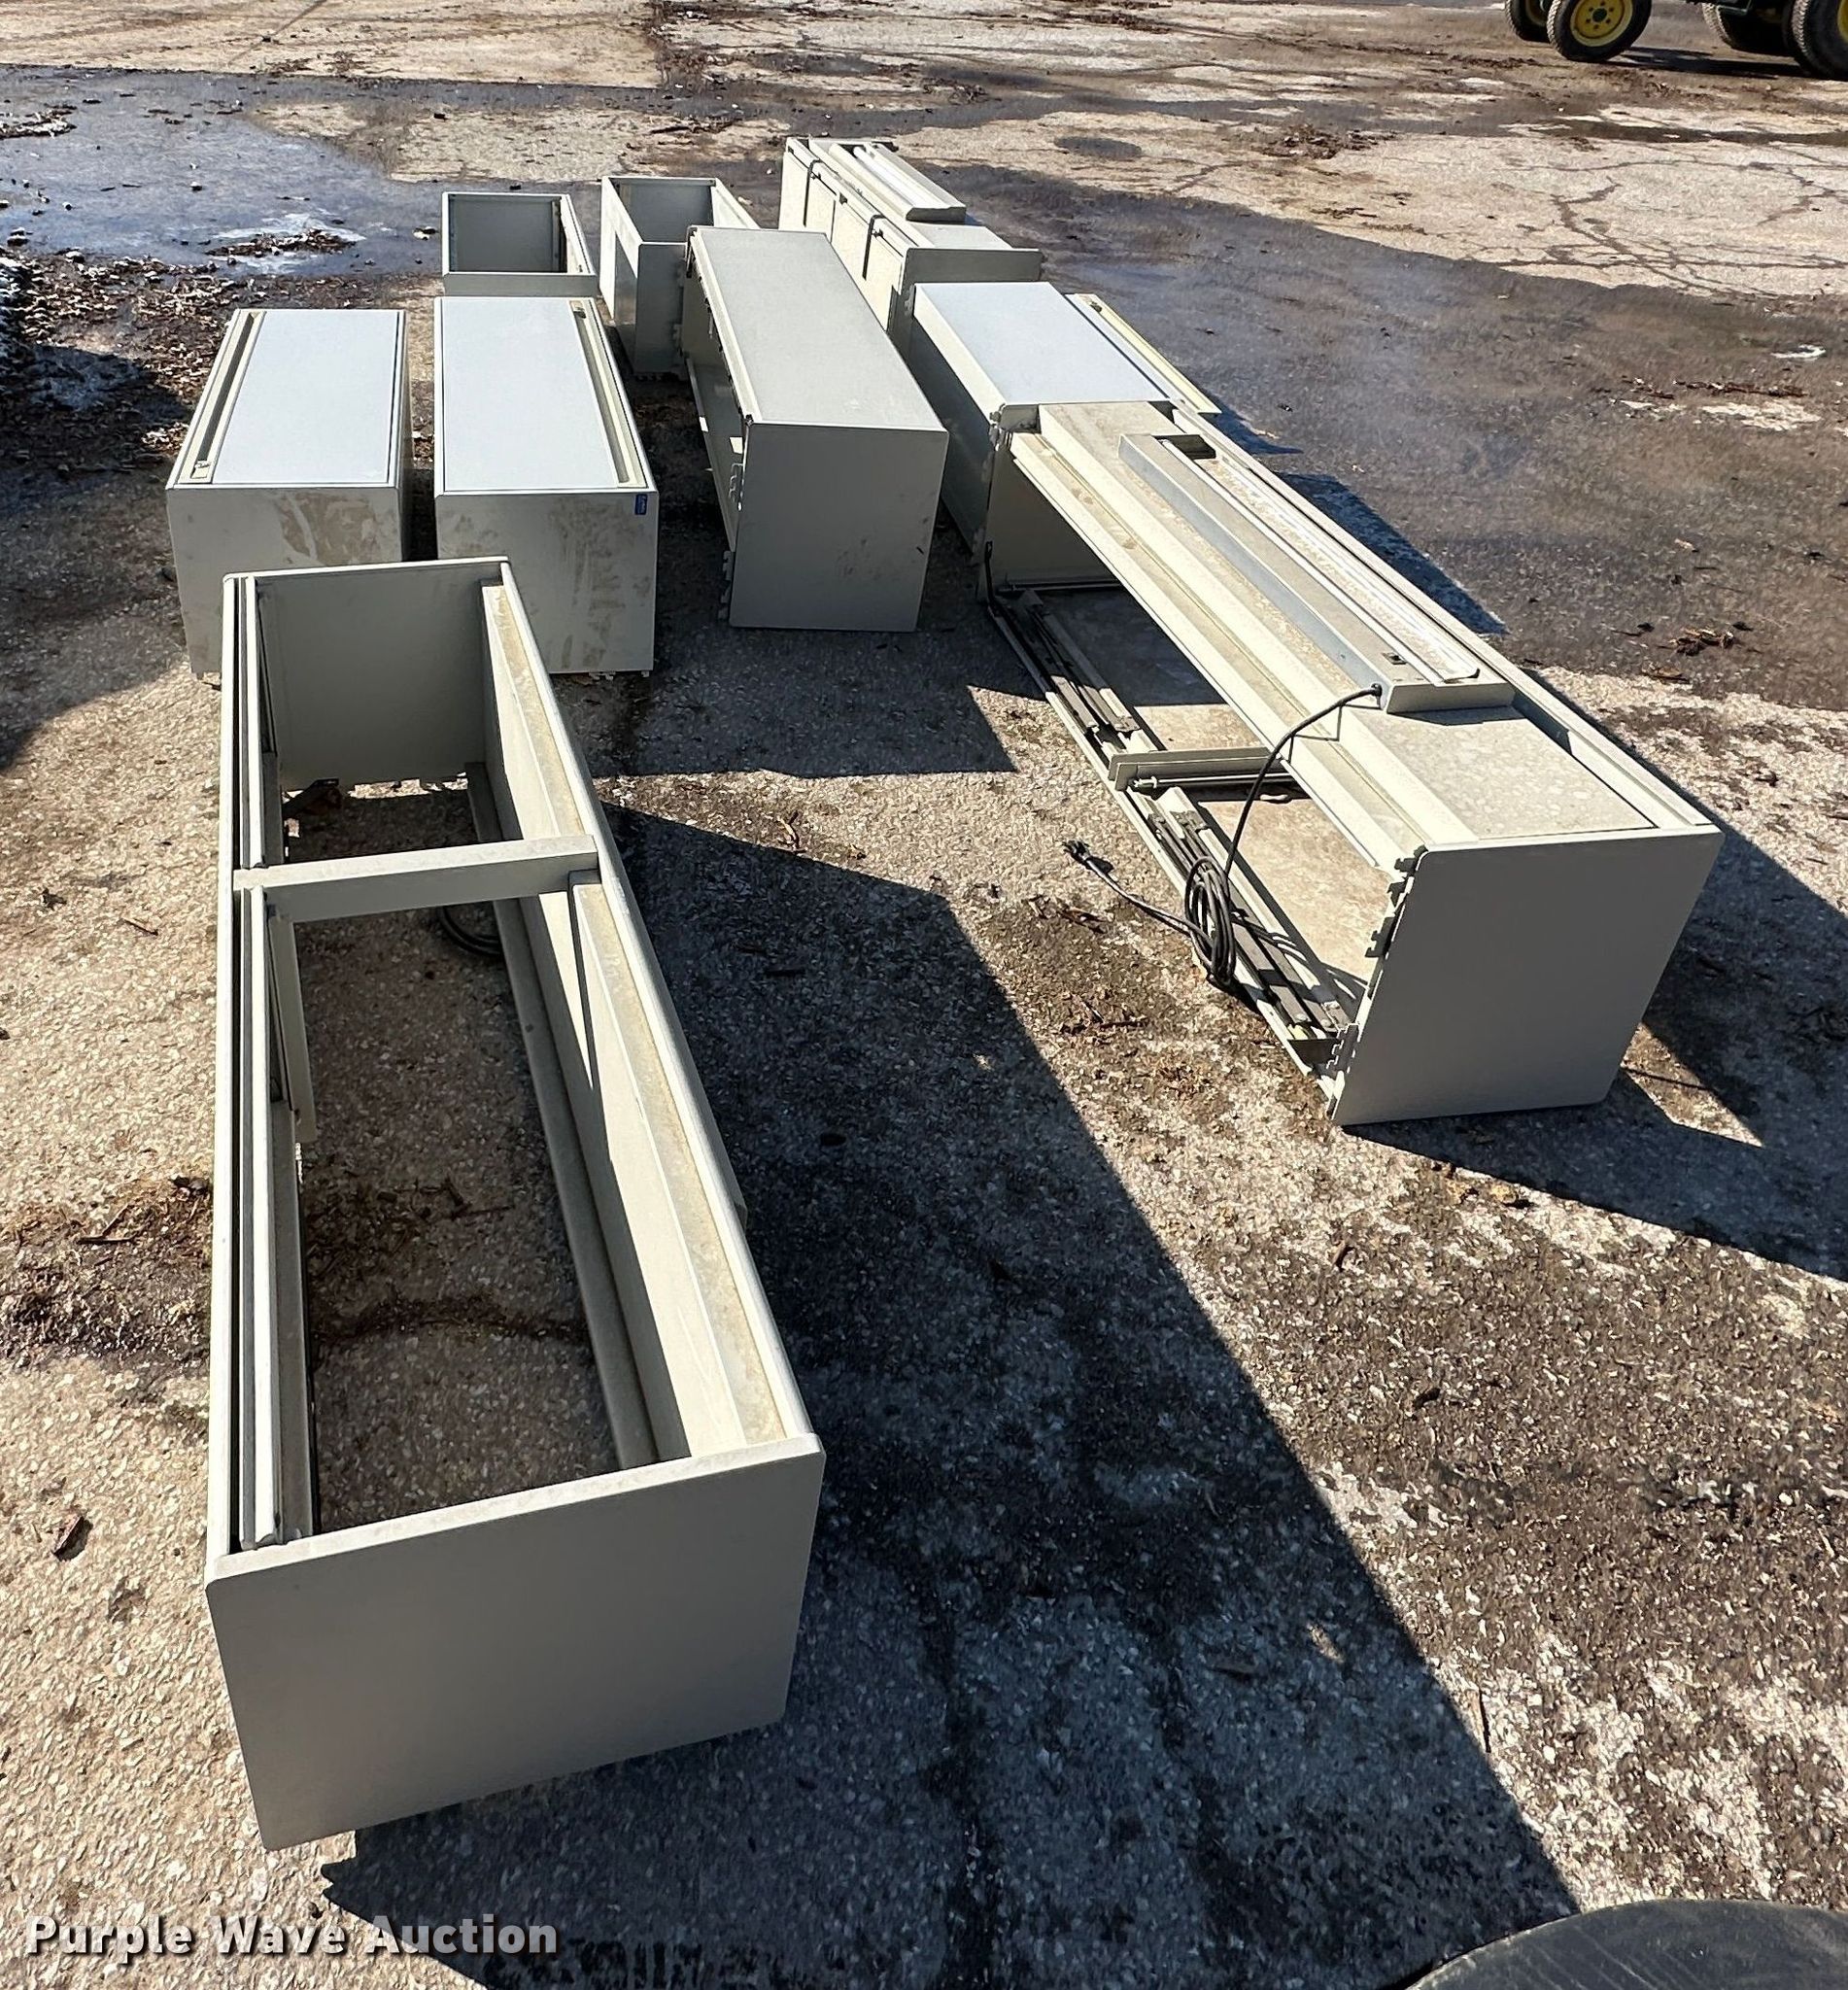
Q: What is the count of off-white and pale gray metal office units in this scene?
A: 9